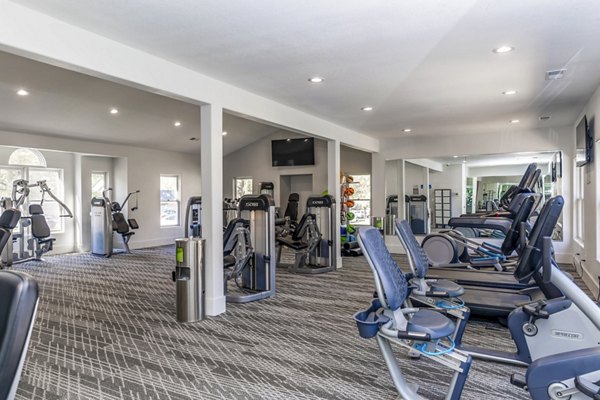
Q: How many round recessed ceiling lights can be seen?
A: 10